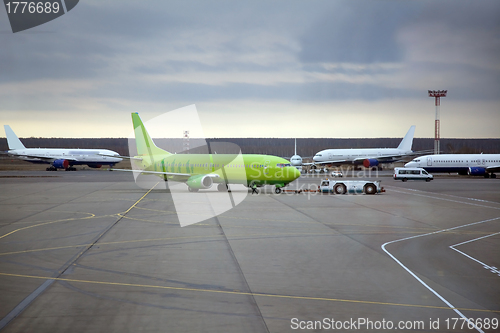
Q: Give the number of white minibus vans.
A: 1